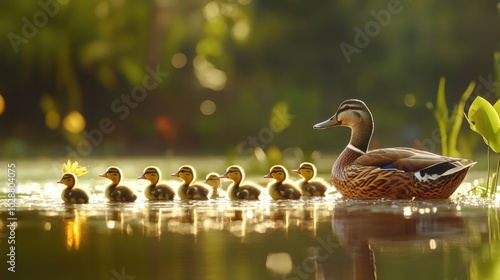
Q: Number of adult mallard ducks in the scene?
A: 1